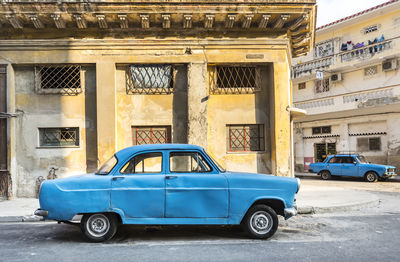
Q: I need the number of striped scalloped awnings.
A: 2